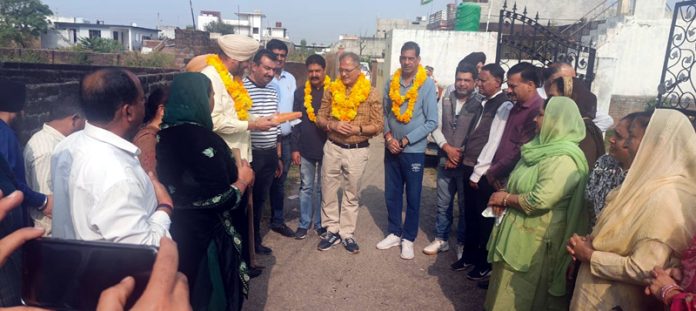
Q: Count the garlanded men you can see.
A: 4